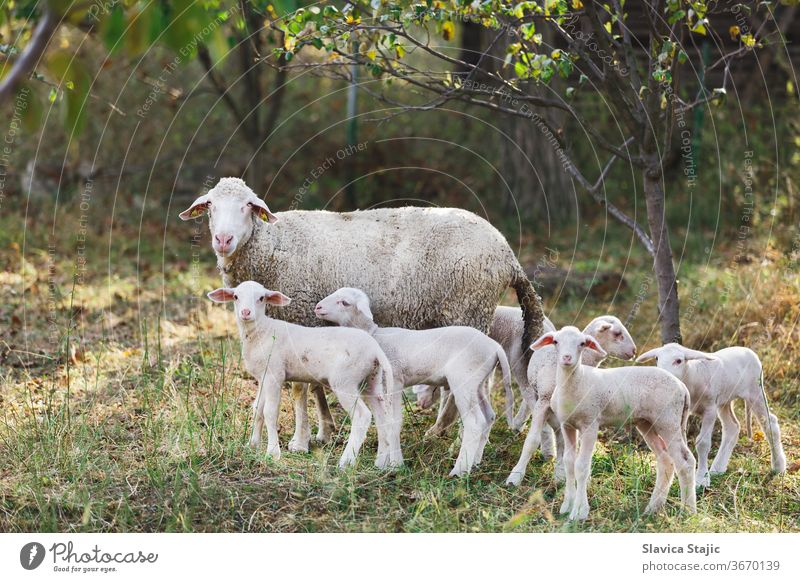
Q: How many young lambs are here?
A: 6